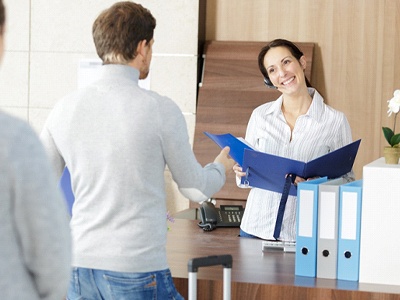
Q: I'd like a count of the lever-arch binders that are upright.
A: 3